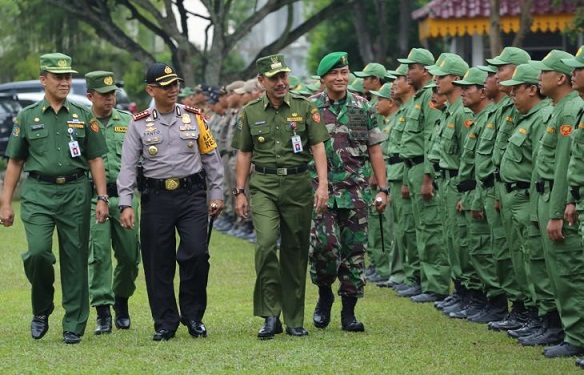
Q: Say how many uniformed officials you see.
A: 5